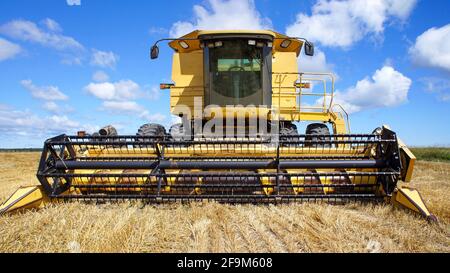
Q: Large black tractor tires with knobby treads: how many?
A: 4